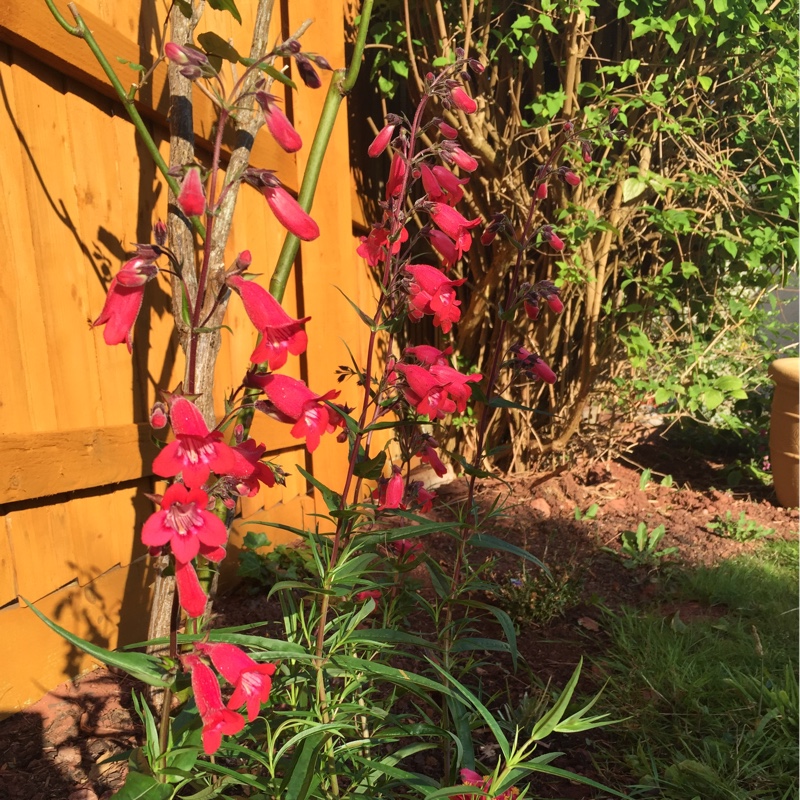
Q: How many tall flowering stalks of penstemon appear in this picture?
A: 3